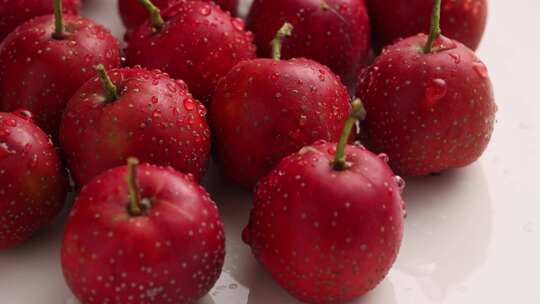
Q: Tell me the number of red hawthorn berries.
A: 12